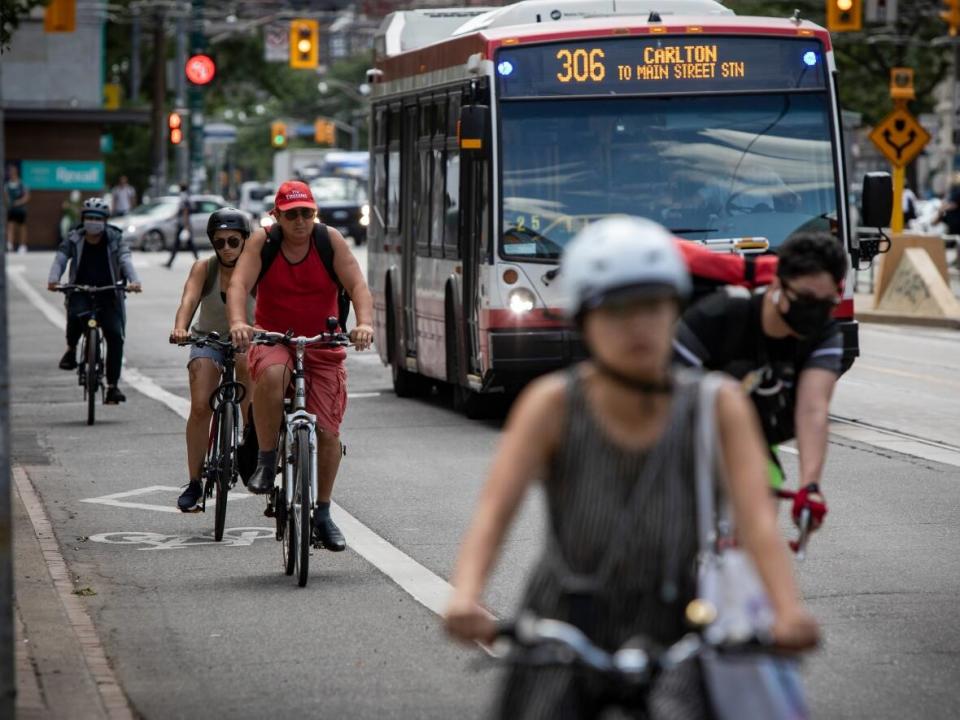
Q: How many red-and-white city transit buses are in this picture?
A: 1